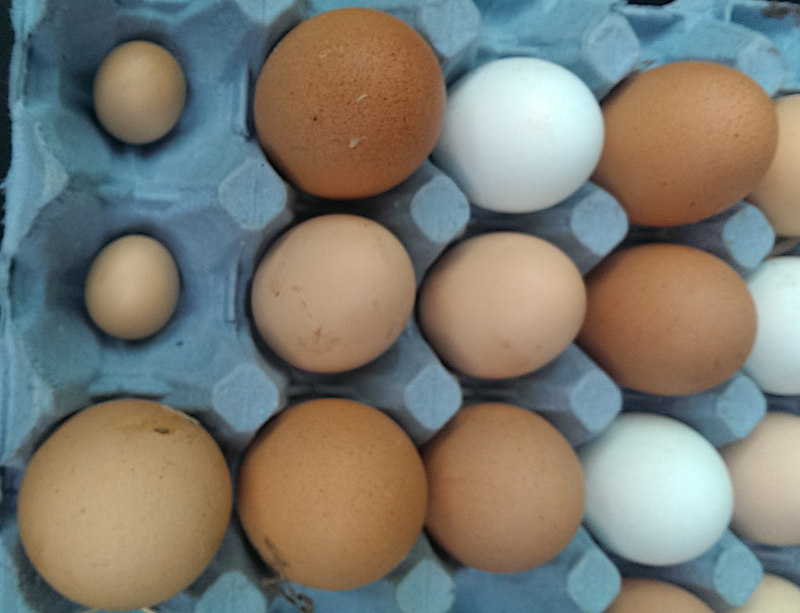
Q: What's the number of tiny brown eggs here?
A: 2